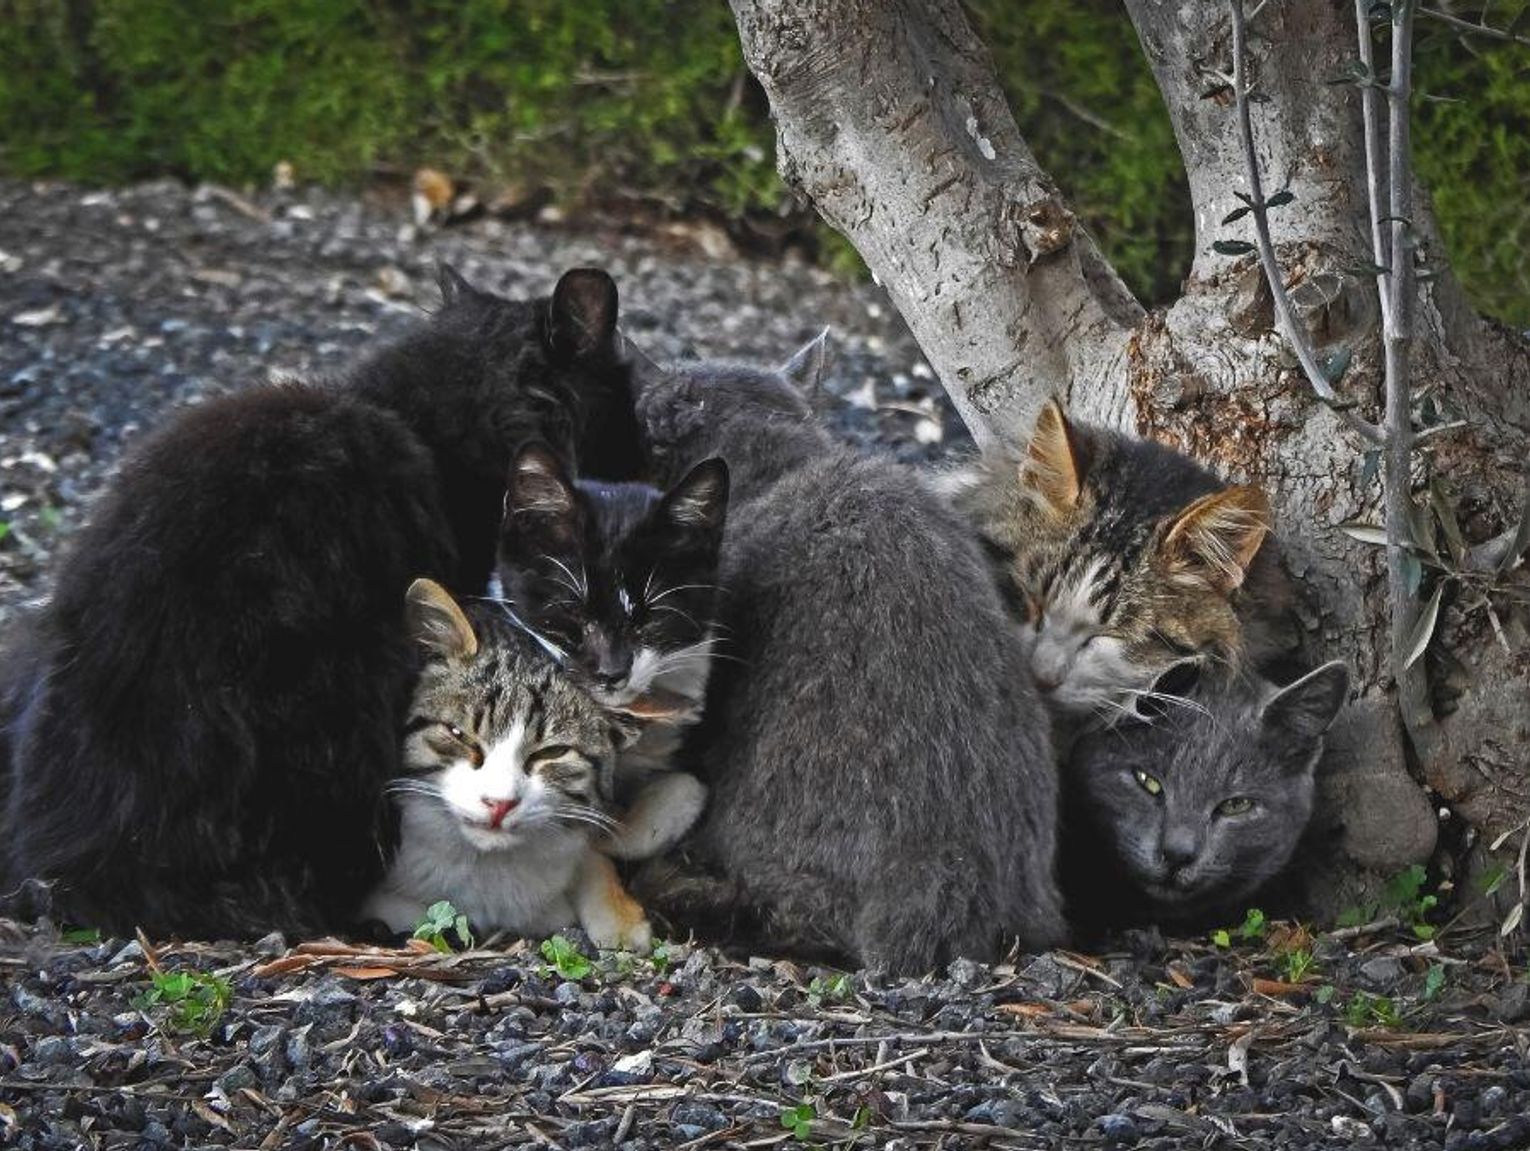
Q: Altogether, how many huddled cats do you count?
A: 6